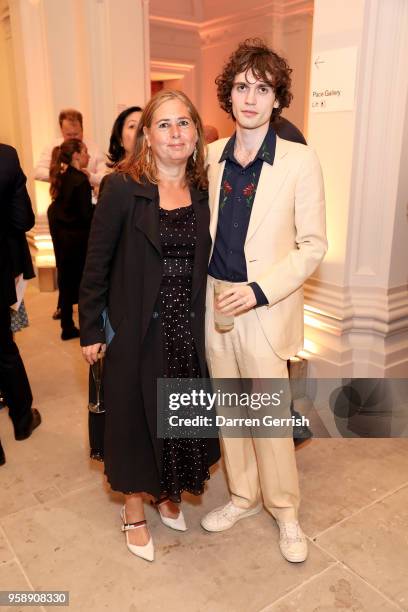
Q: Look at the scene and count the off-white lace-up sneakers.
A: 2